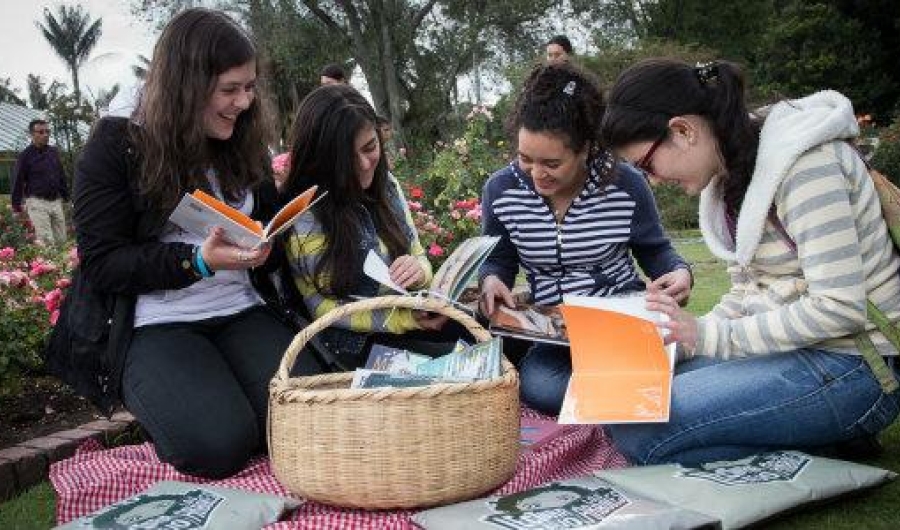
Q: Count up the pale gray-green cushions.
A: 3